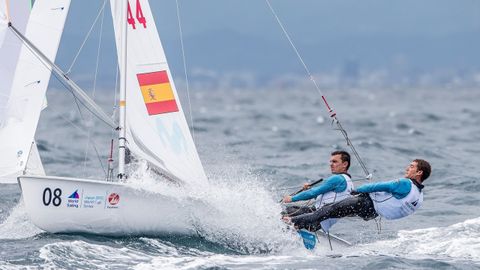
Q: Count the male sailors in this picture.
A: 2